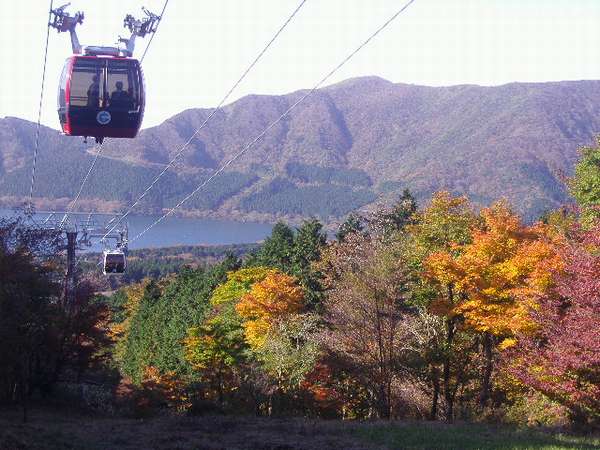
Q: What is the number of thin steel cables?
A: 4